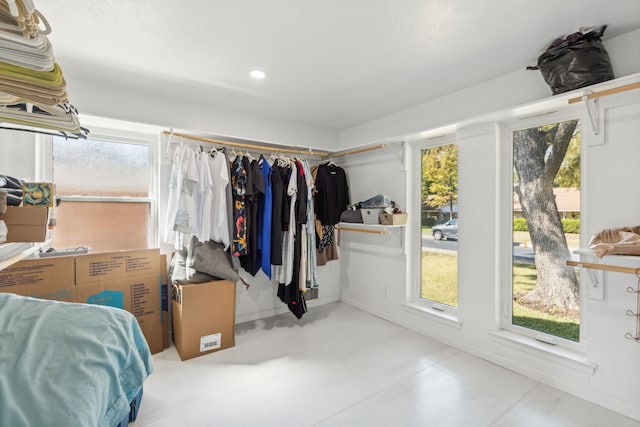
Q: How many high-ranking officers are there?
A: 0